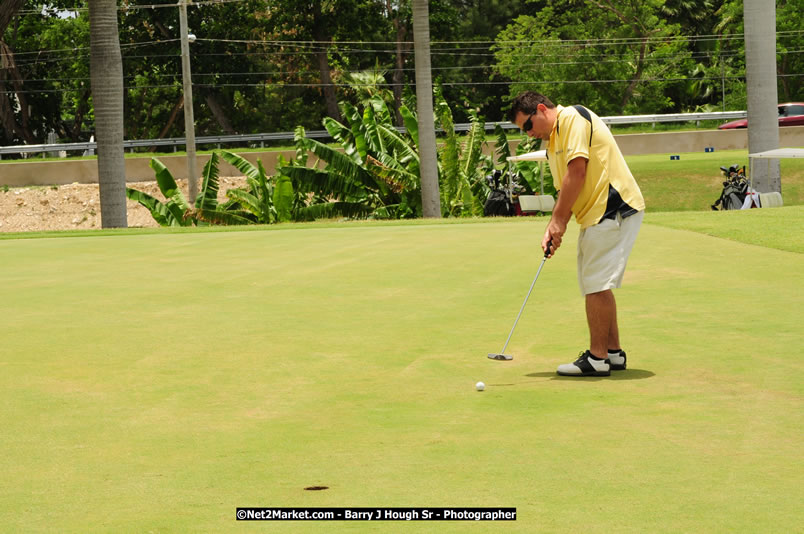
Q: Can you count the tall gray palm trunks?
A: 3